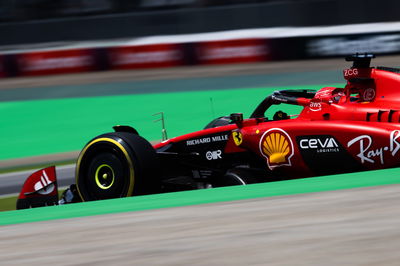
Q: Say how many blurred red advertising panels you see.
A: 3